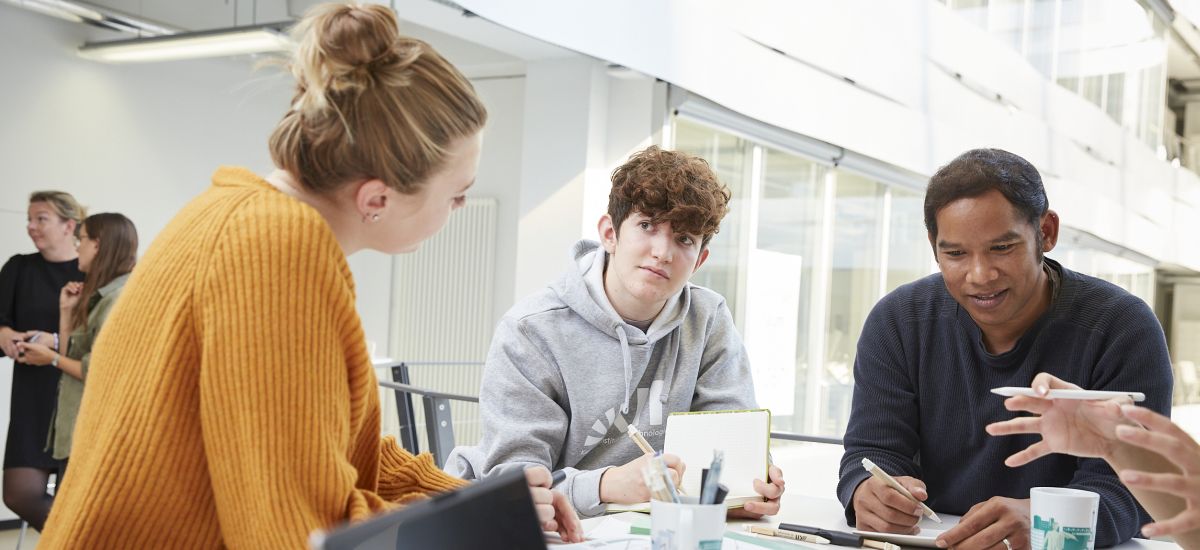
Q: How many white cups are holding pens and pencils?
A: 1